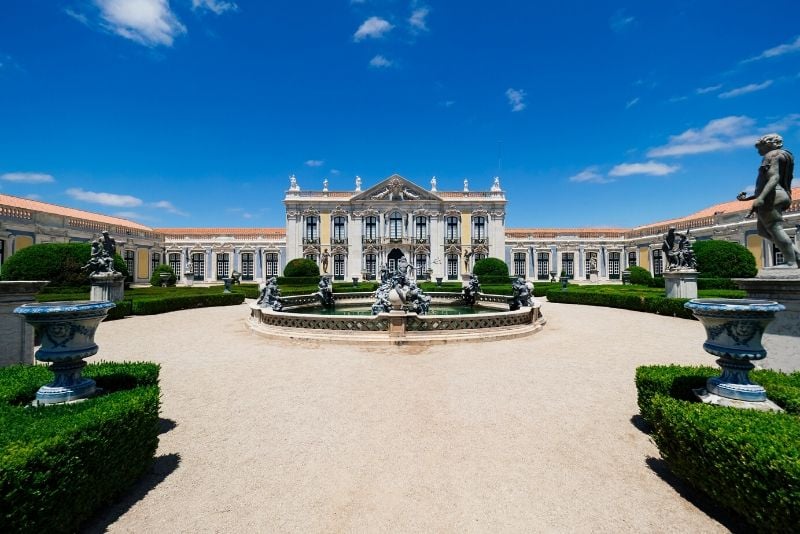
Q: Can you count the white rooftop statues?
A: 6